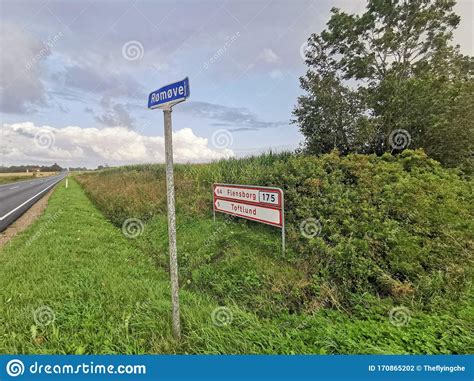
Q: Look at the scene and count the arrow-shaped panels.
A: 2